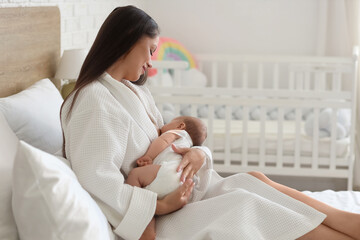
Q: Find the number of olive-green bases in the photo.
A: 1